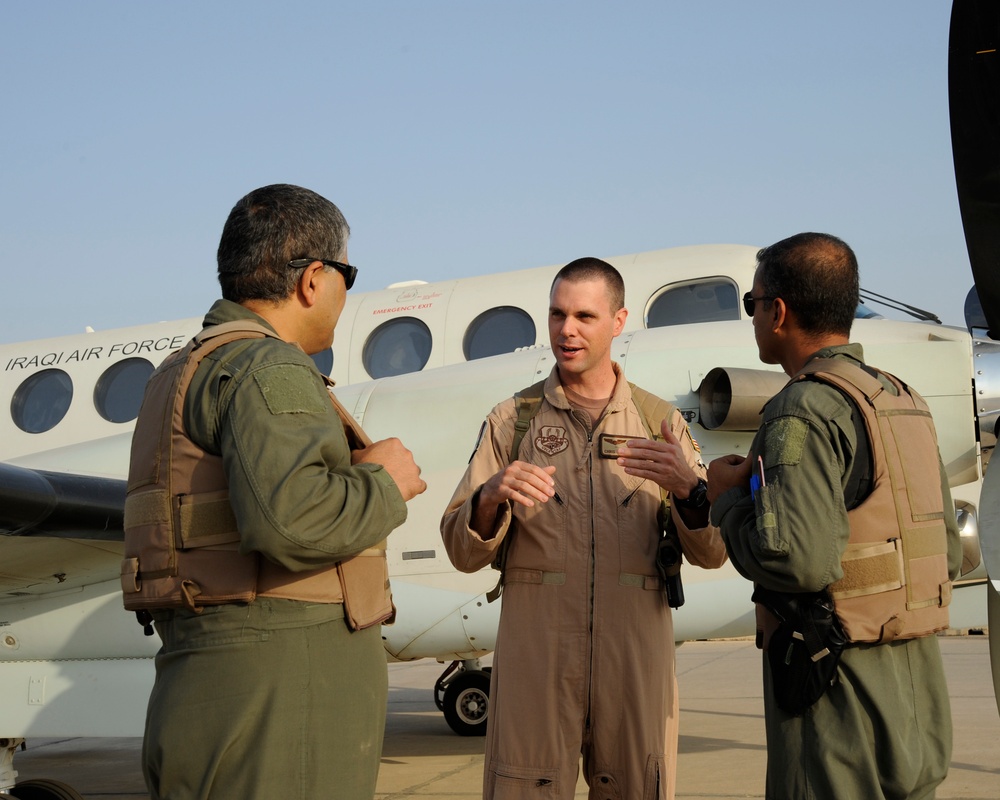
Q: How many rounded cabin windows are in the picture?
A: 5